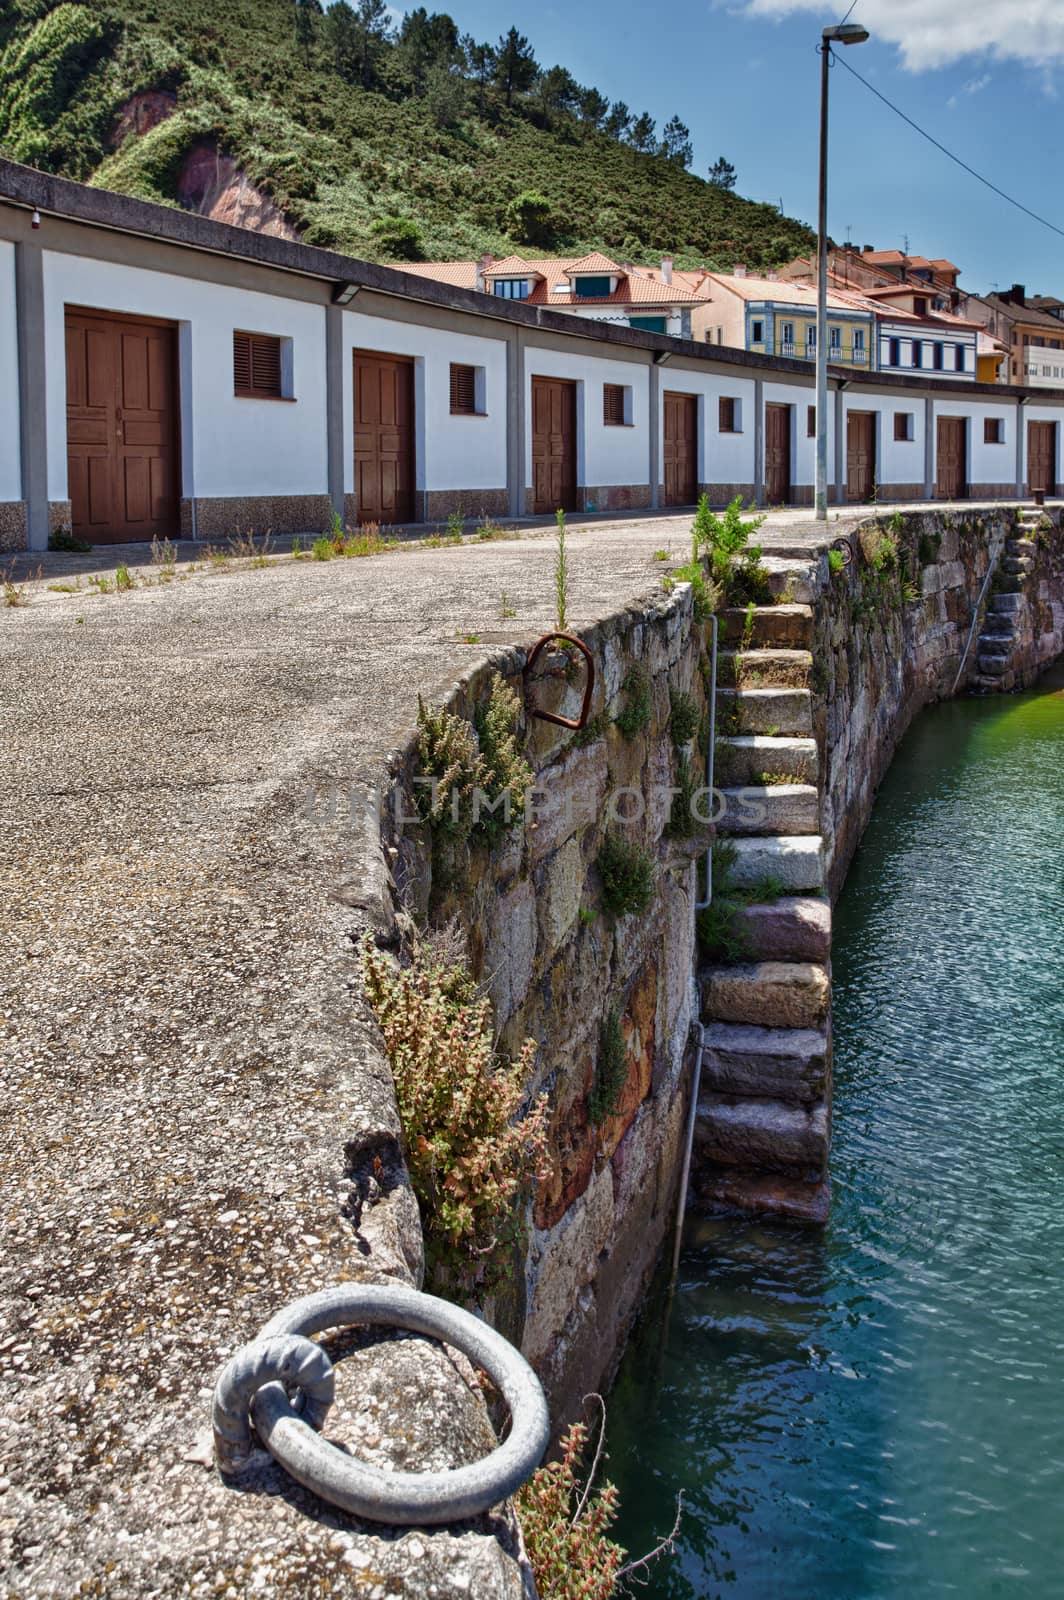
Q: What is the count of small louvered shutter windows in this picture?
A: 7